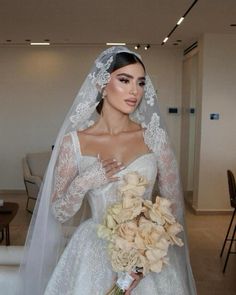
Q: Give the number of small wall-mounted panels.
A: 3